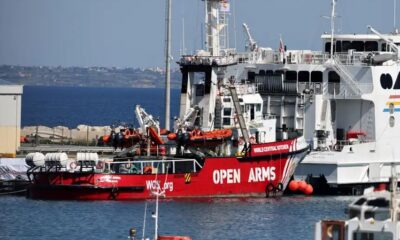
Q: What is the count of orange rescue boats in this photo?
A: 2